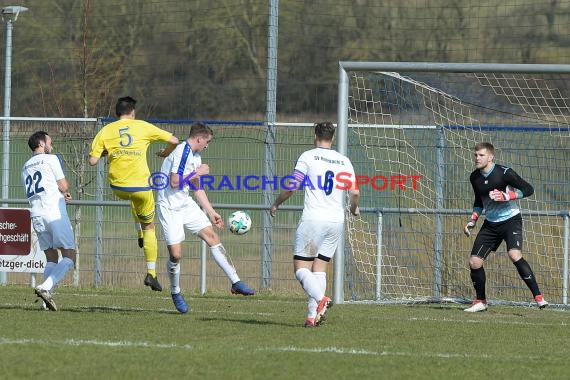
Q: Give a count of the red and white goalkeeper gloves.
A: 2